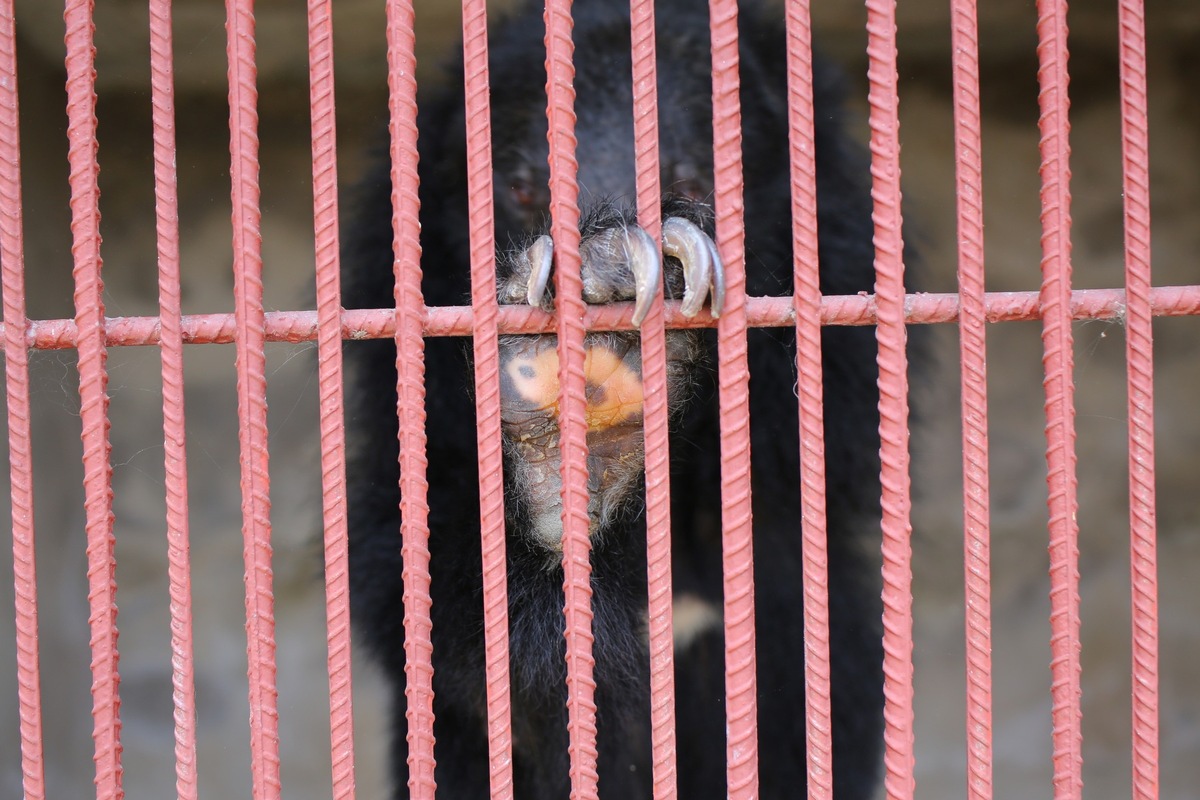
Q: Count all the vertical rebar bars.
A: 15